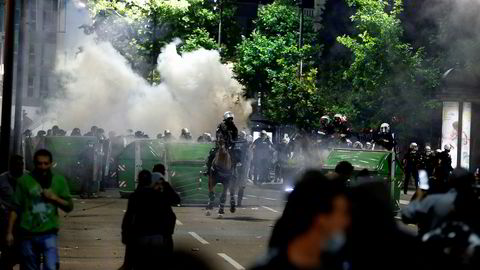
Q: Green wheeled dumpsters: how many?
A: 4